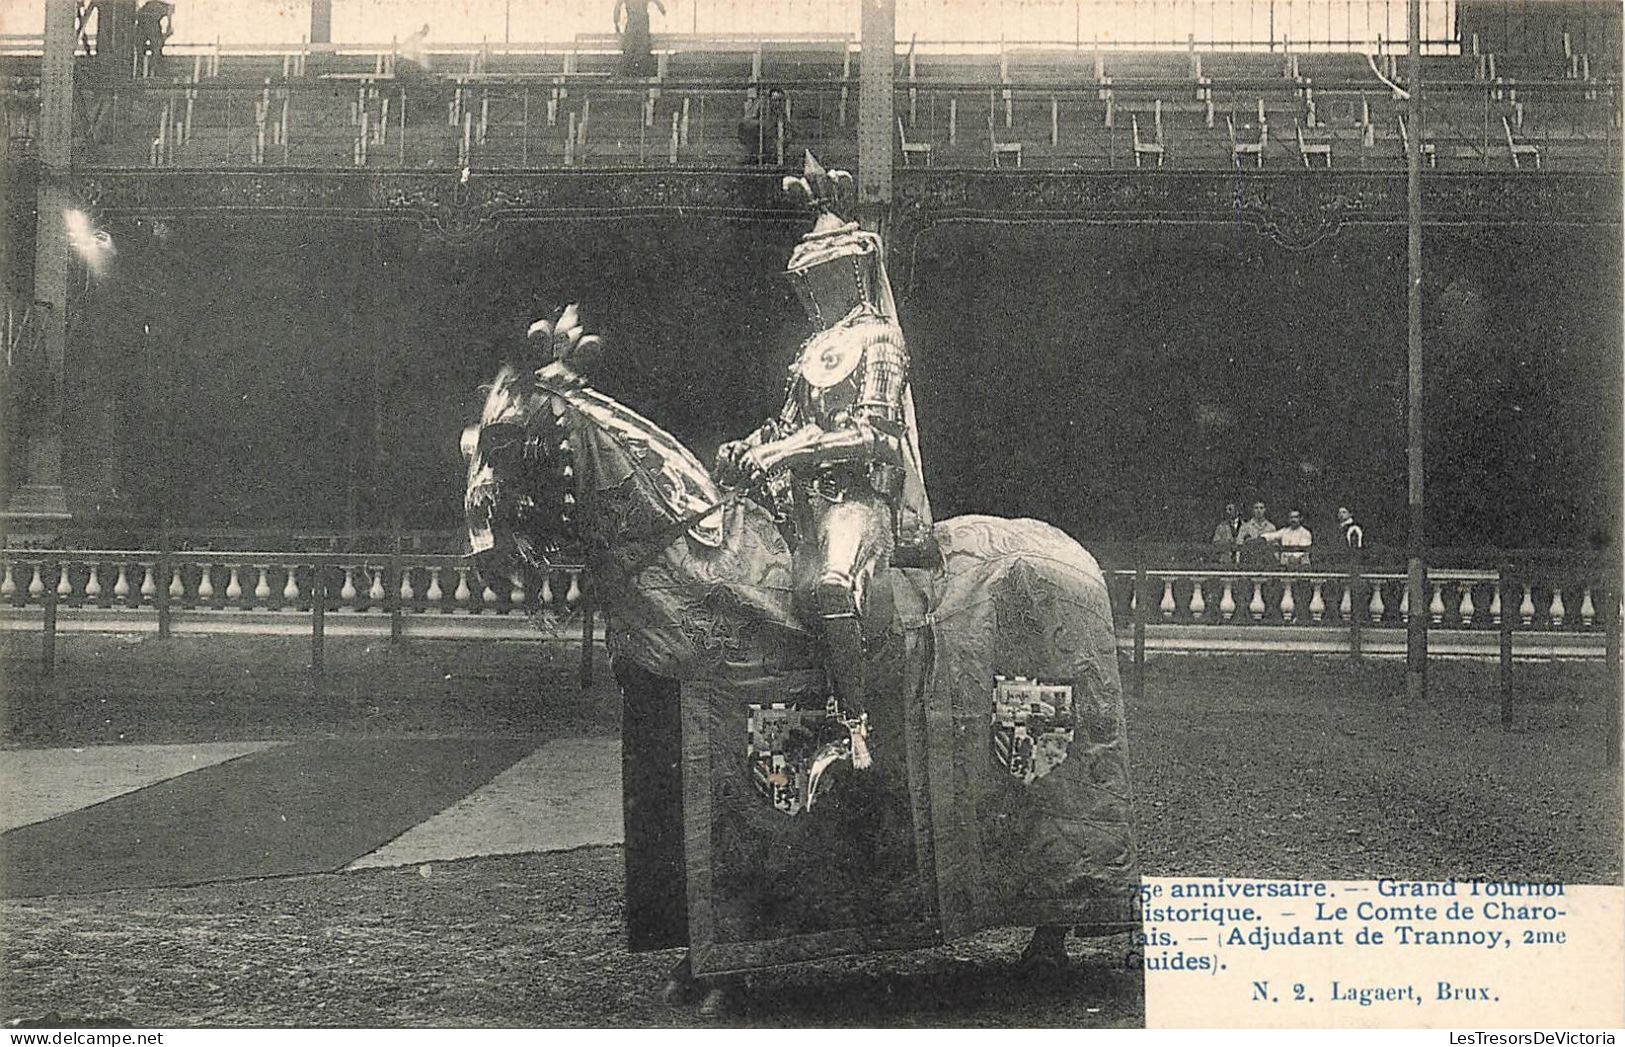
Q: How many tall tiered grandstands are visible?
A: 1